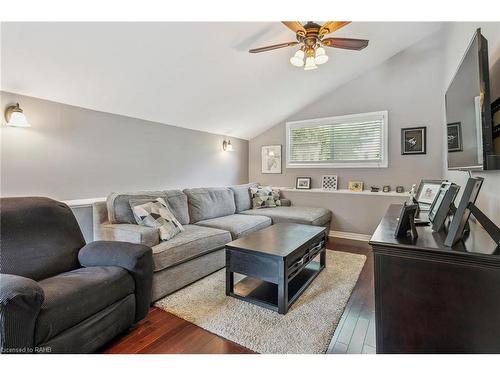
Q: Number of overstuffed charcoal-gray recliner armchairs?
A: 1